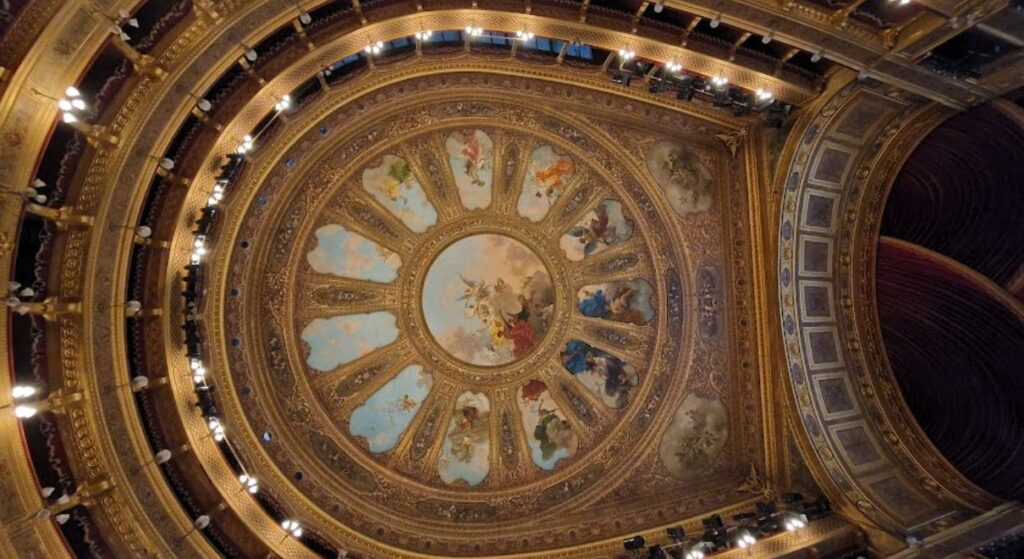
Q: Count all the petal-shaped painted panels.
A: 11